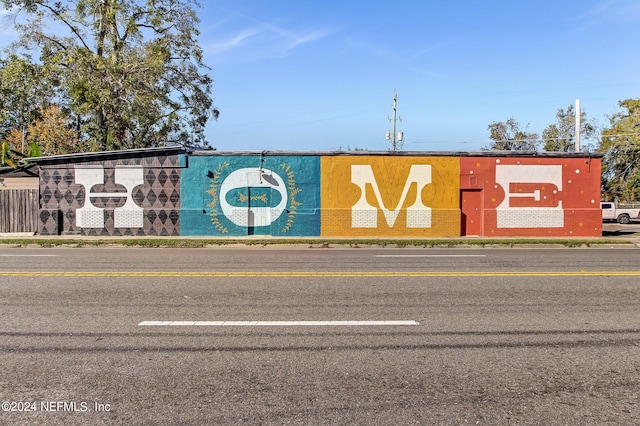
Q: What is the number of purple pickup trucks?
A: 0